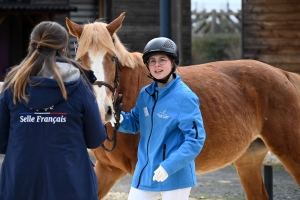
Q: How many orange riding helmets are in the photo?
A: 0